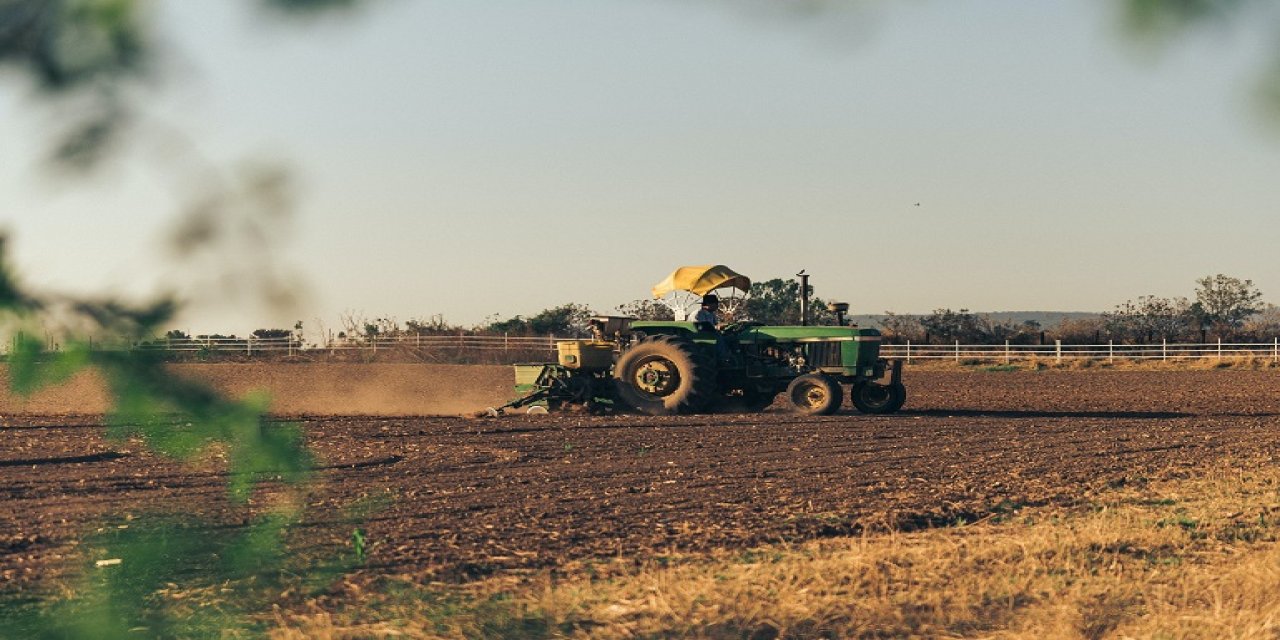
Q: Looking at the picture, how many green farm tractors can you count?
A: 1